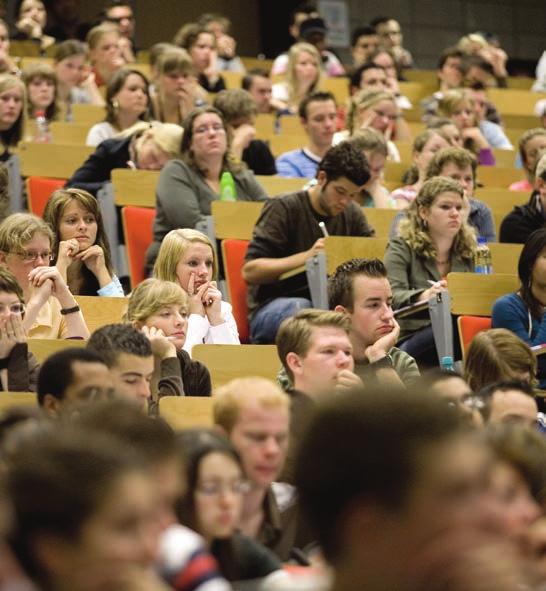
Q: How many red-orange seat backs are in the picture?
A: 4